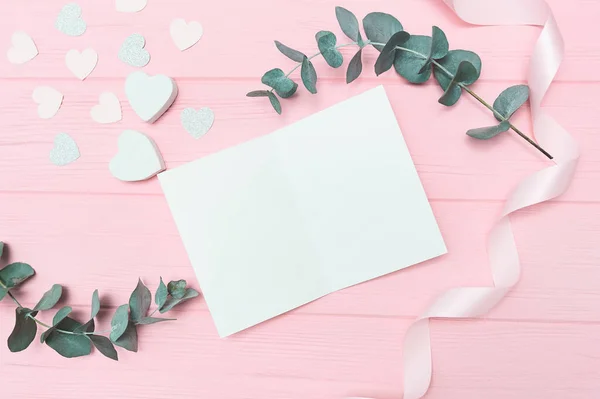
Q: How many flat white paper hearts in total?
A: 6